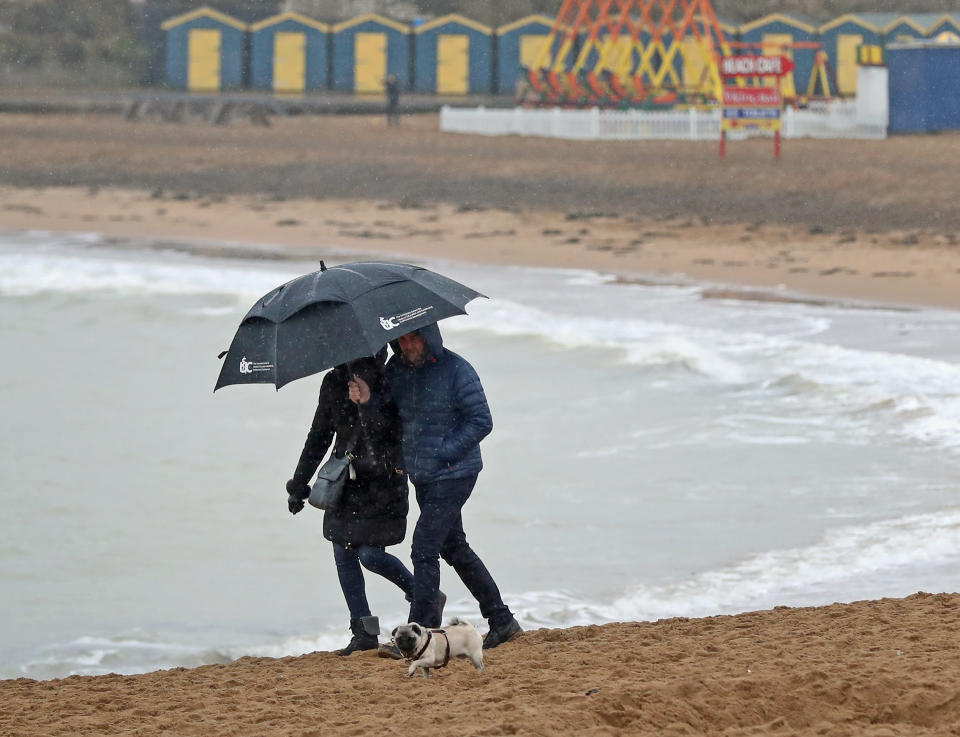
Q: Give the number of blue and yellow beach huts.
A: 11